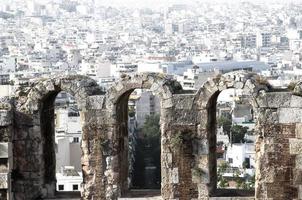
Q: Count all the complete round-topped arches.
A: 3